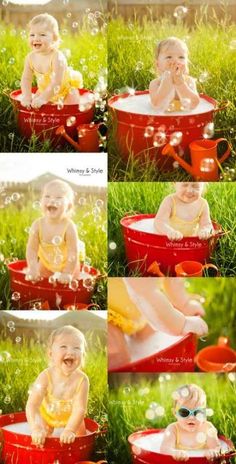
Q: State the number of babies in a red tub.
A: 7